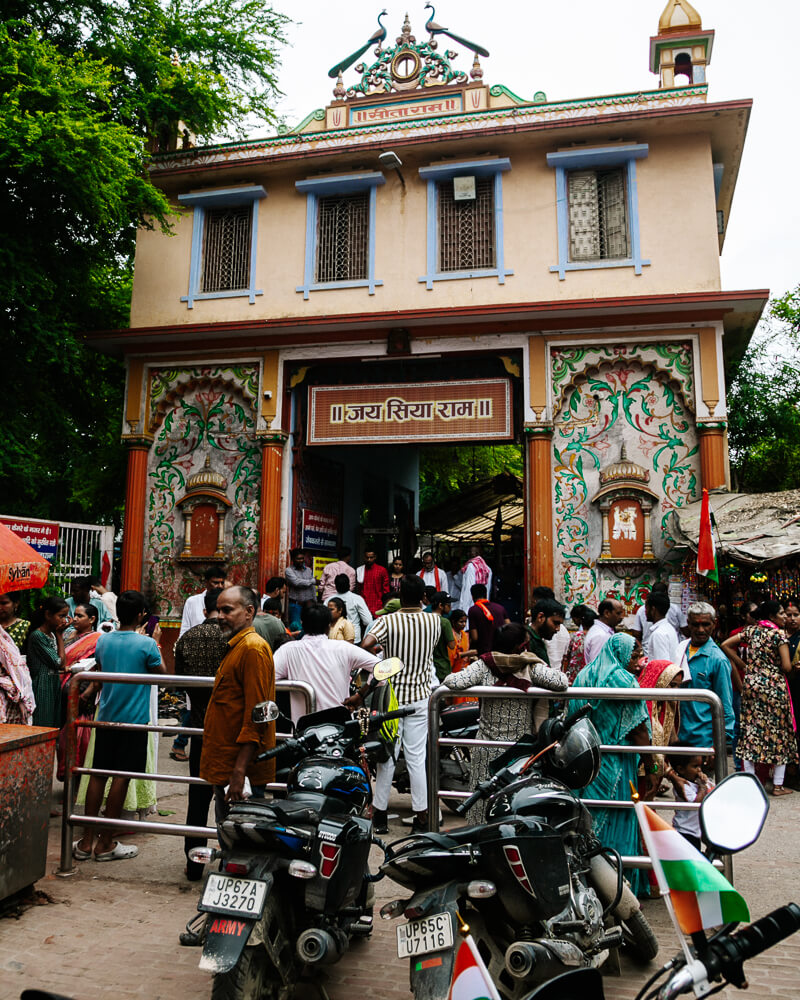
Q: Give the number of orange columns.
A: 4